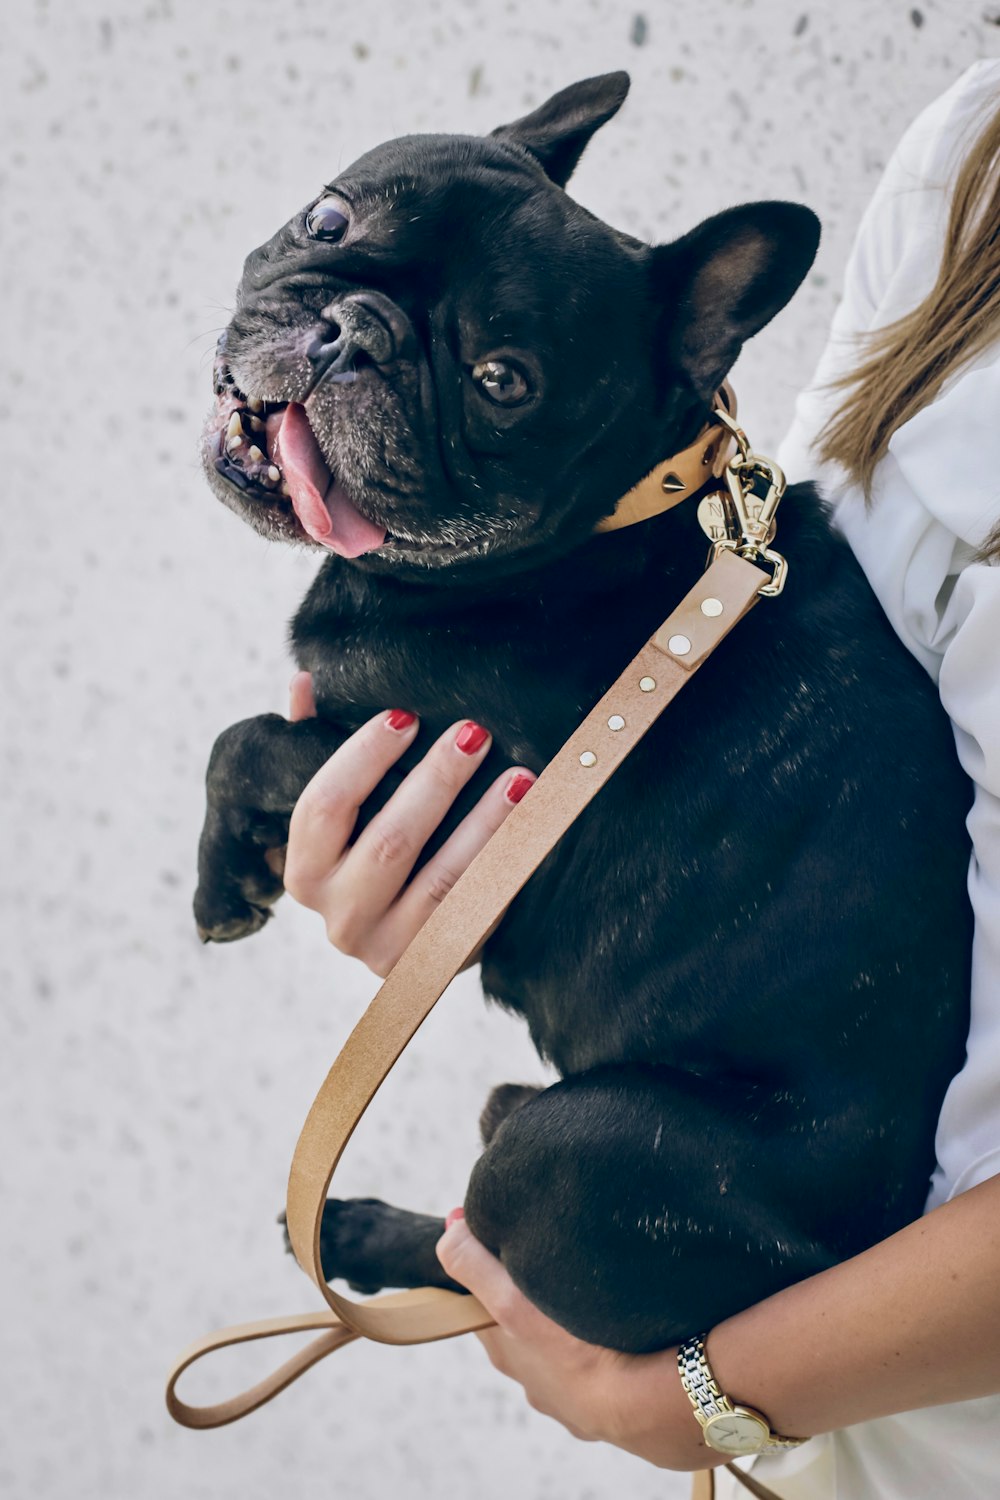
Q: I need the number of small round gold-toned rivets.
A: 5